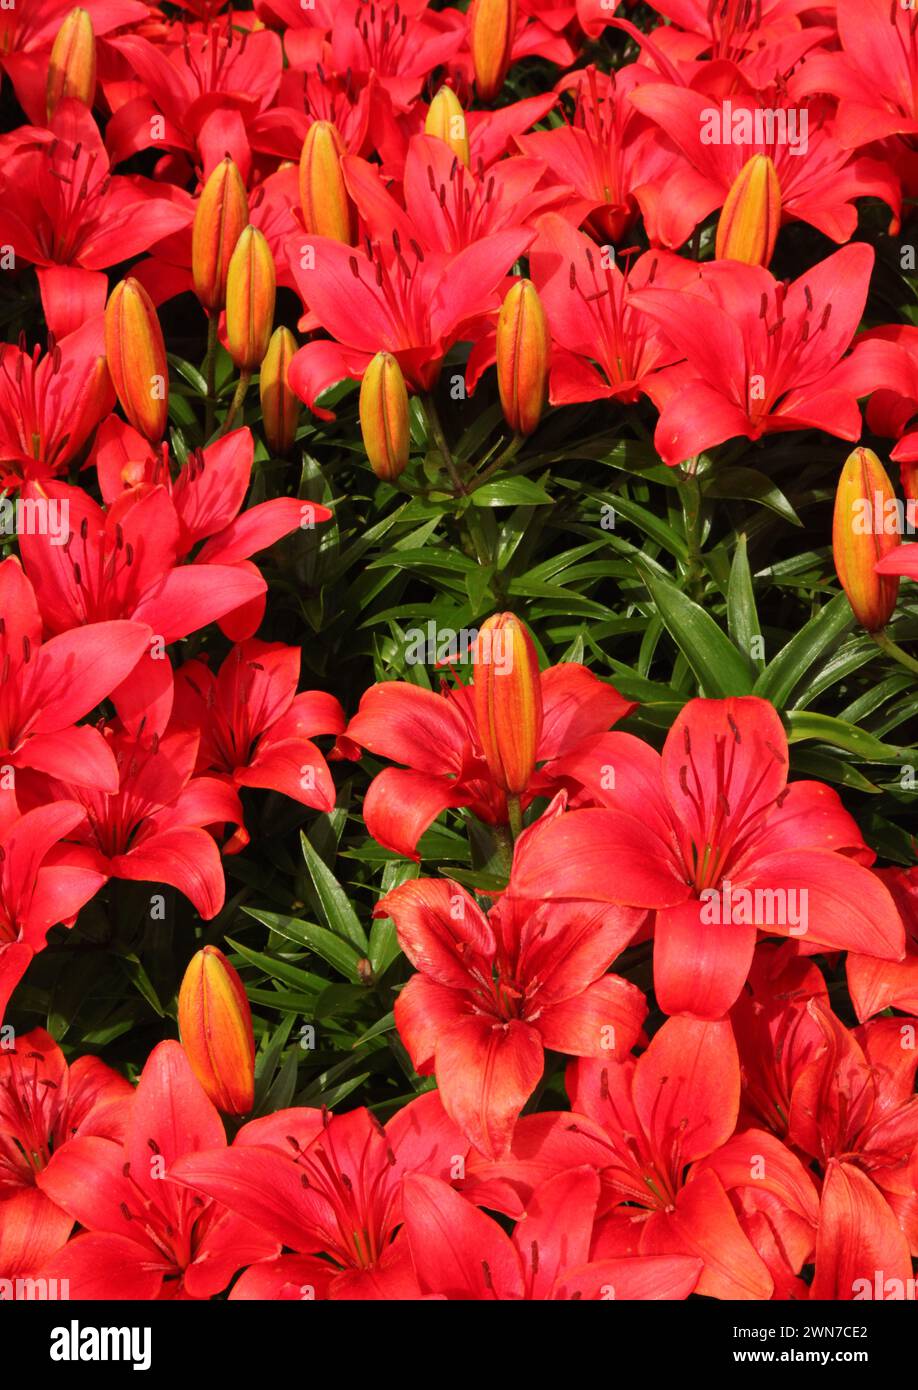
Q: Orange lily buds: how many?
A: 14